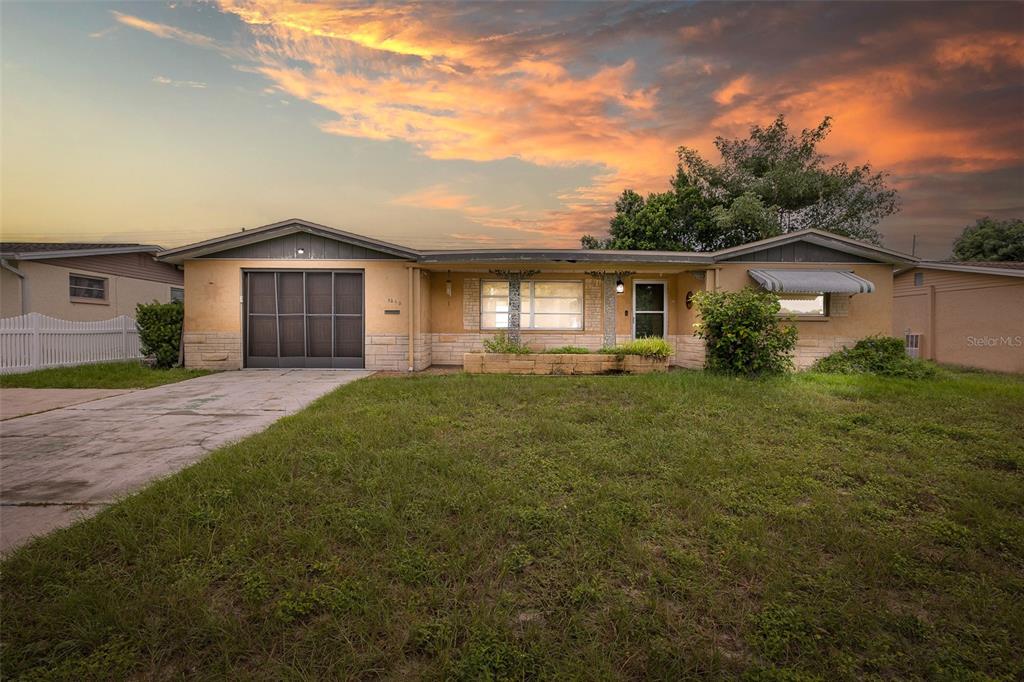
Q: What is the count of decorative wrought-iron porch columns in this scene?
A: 2